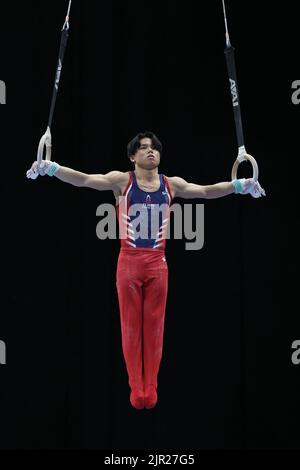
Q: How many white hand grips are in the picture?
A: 2